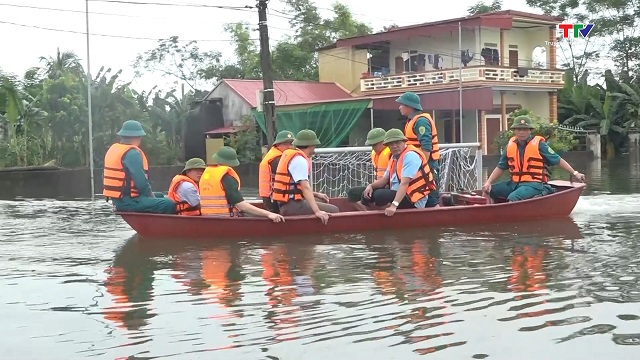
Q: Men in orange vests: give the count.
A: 9